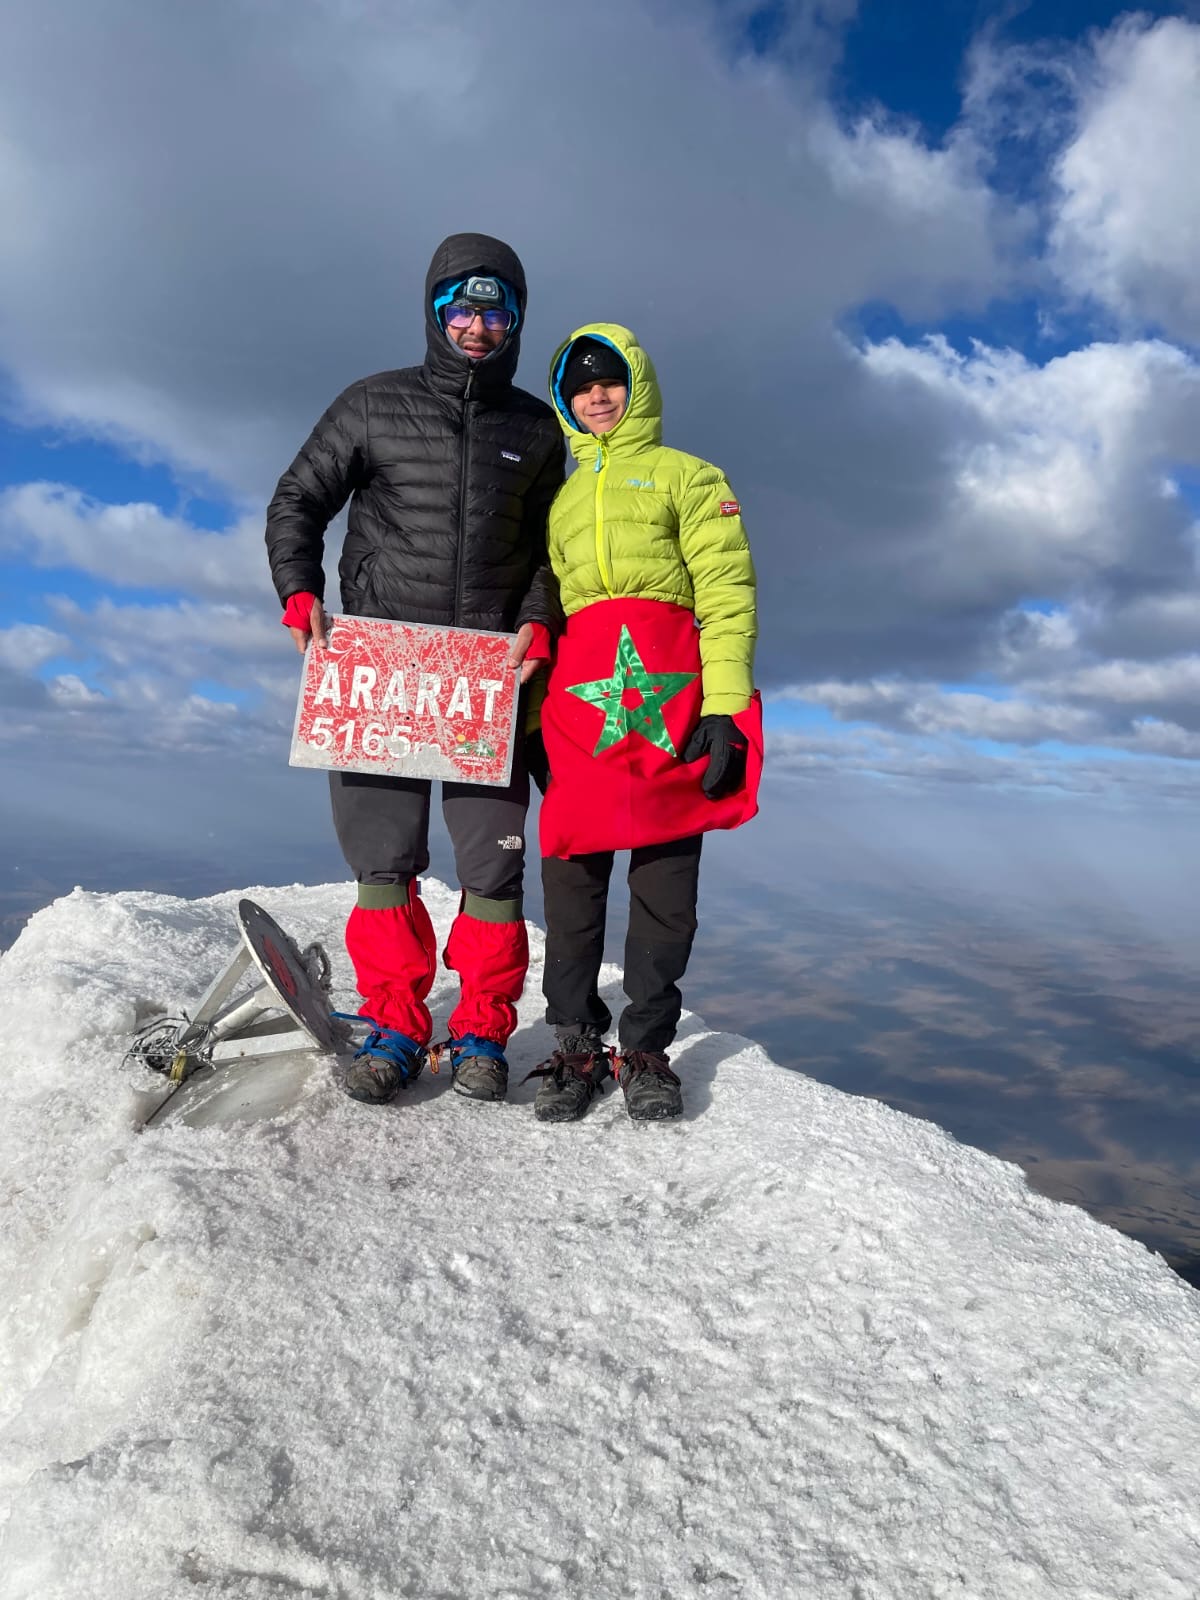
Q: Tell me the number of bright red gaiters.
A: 2